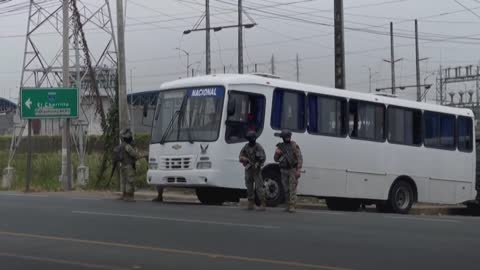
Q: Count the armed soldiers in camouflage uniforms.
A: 3